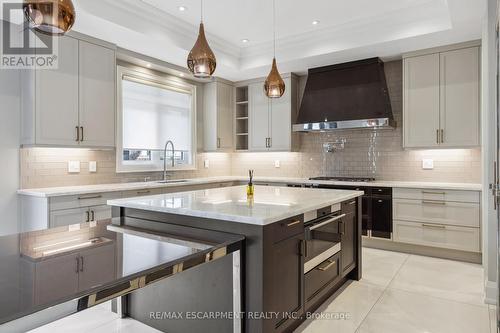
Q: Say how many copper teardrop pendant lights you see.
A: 3